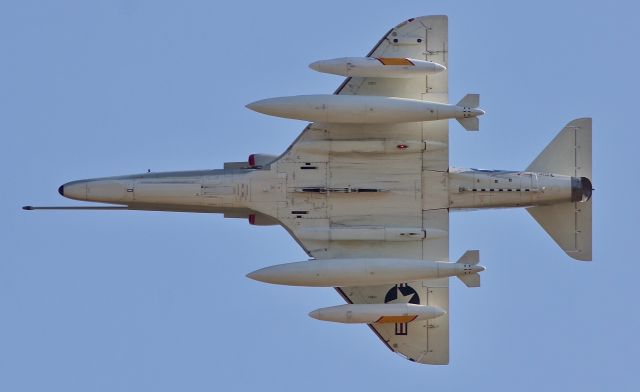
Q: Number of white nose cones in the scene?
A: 4